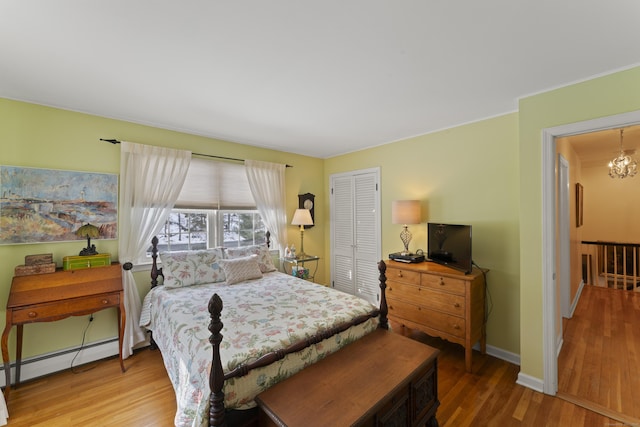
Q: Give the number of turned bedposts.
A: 4